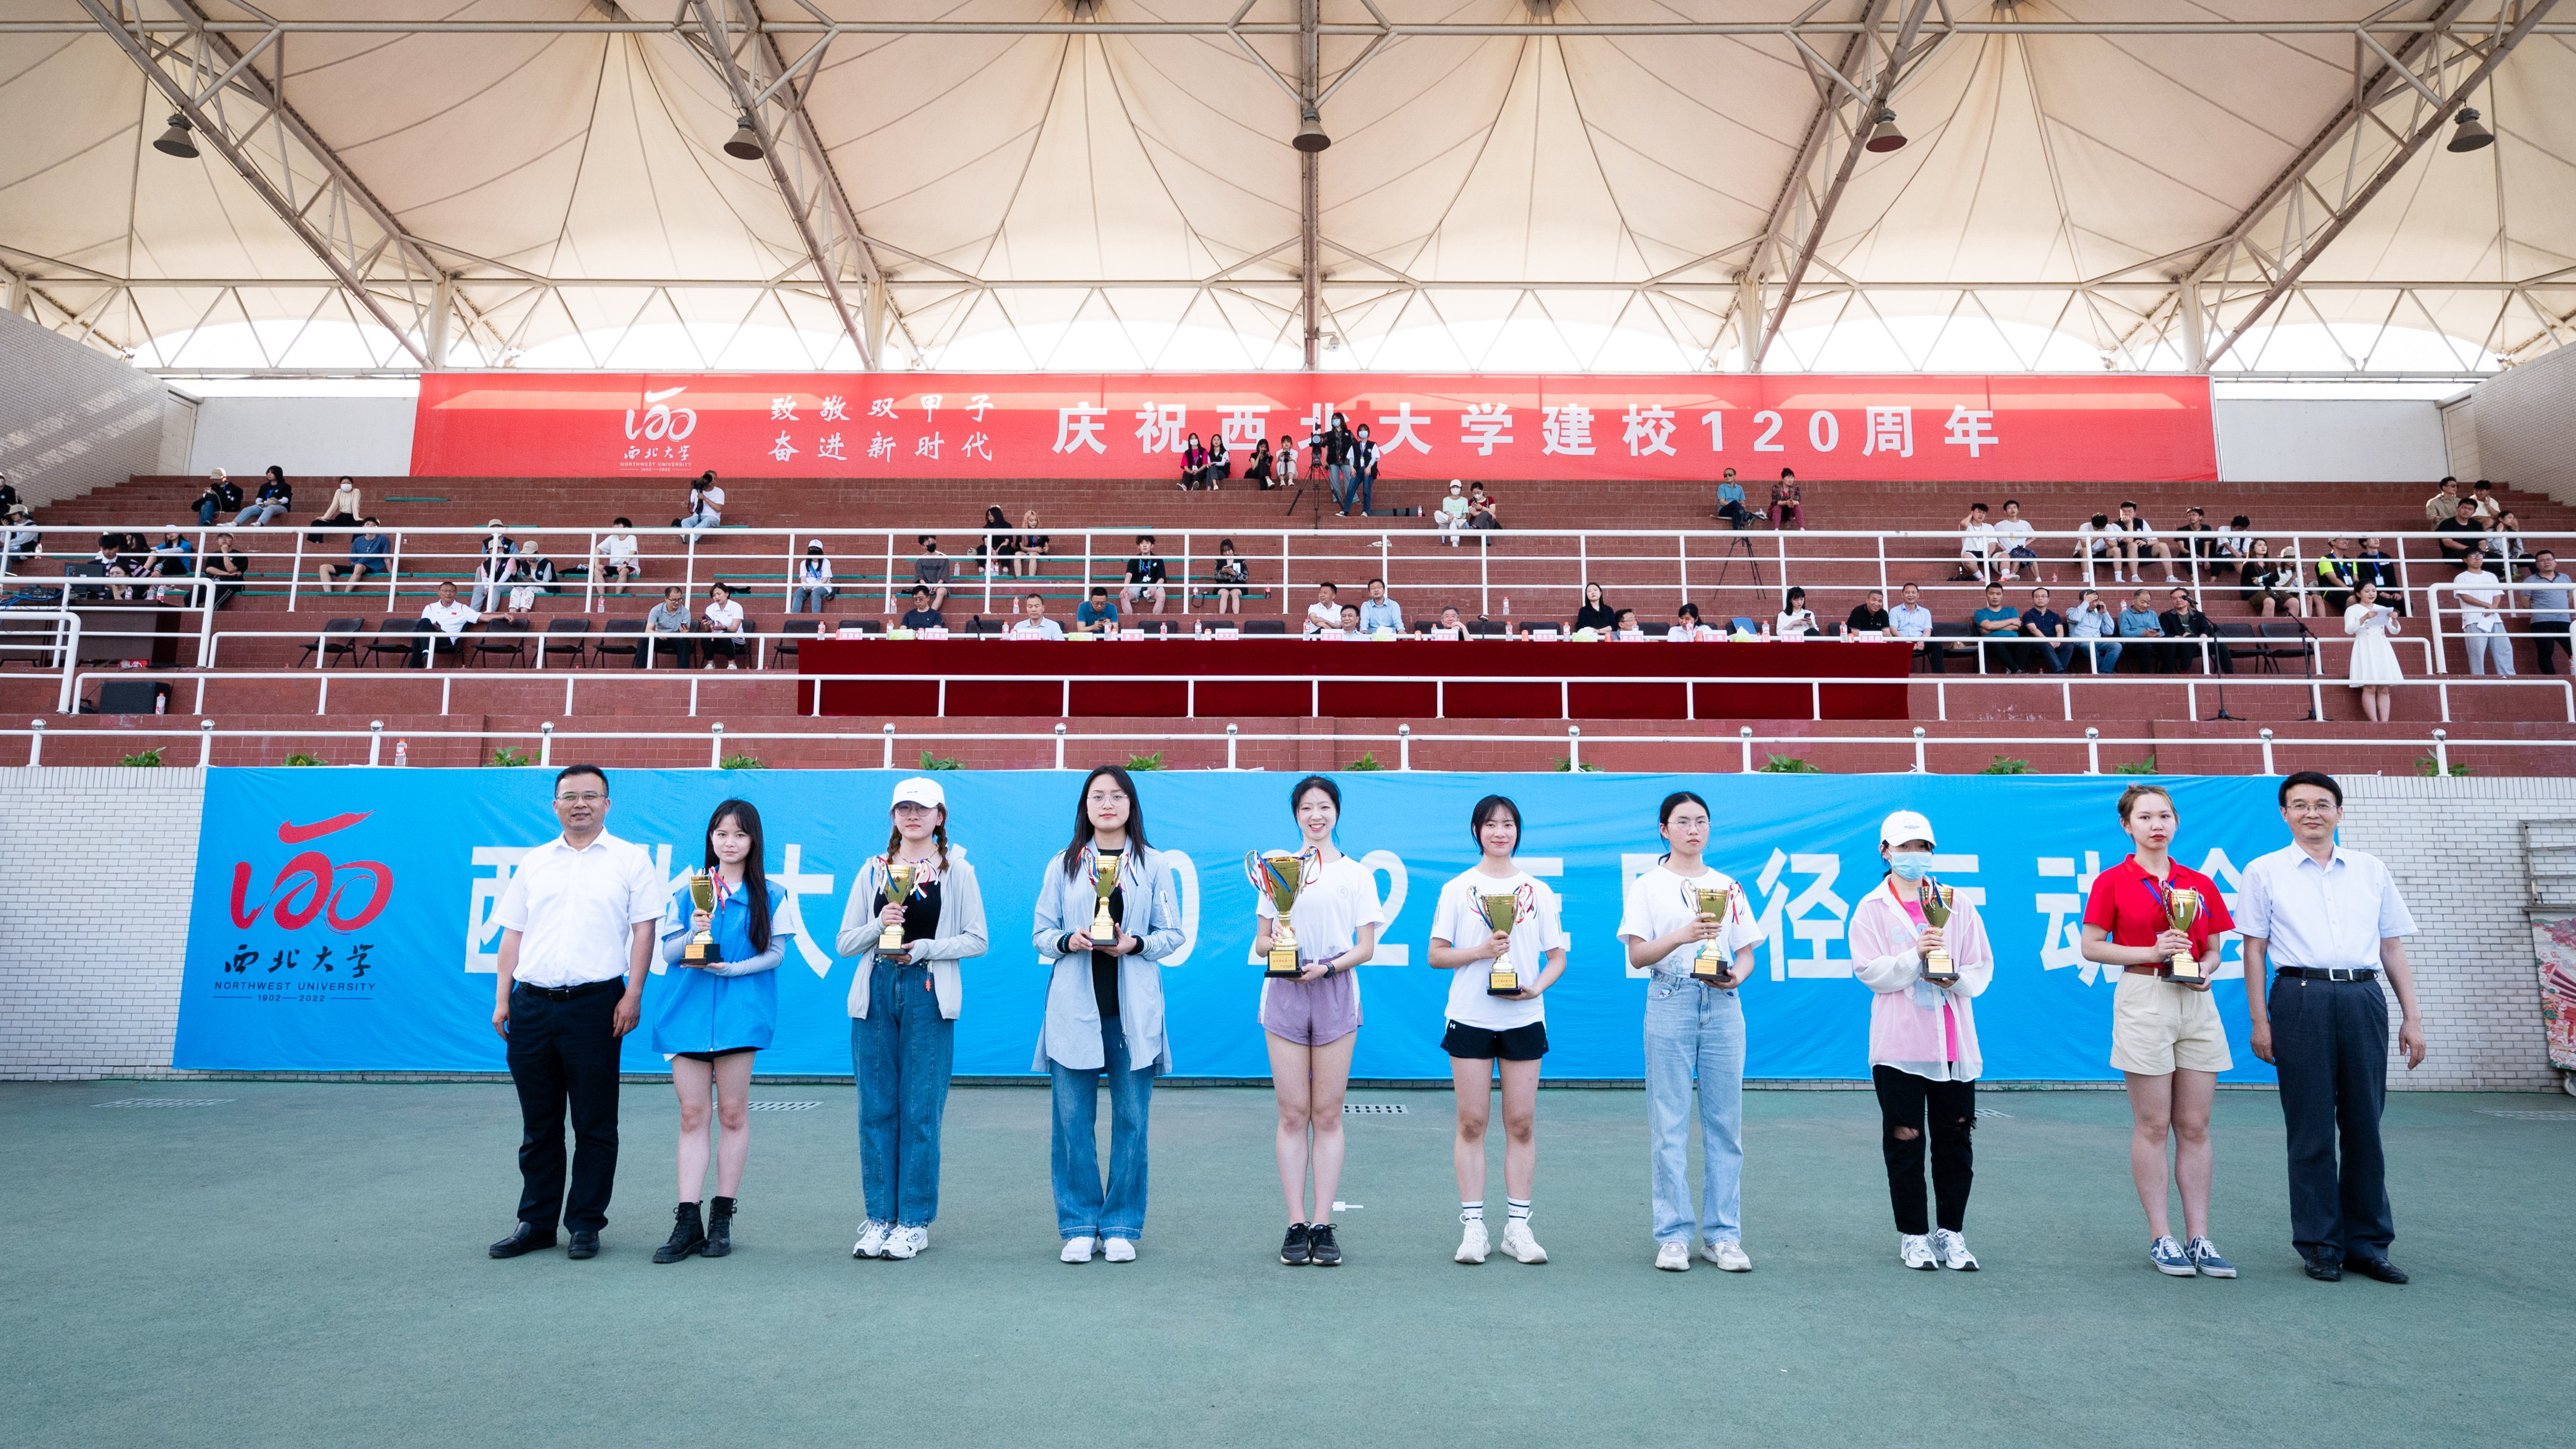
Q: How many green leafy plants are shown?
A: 12